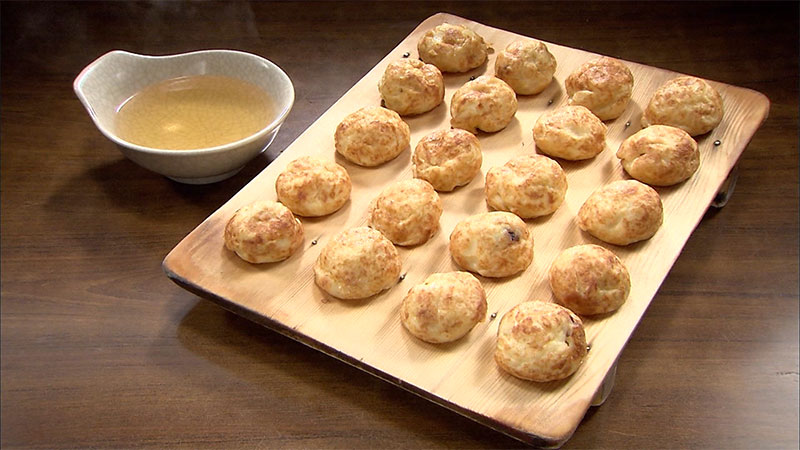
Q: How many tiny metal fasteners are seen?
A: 9